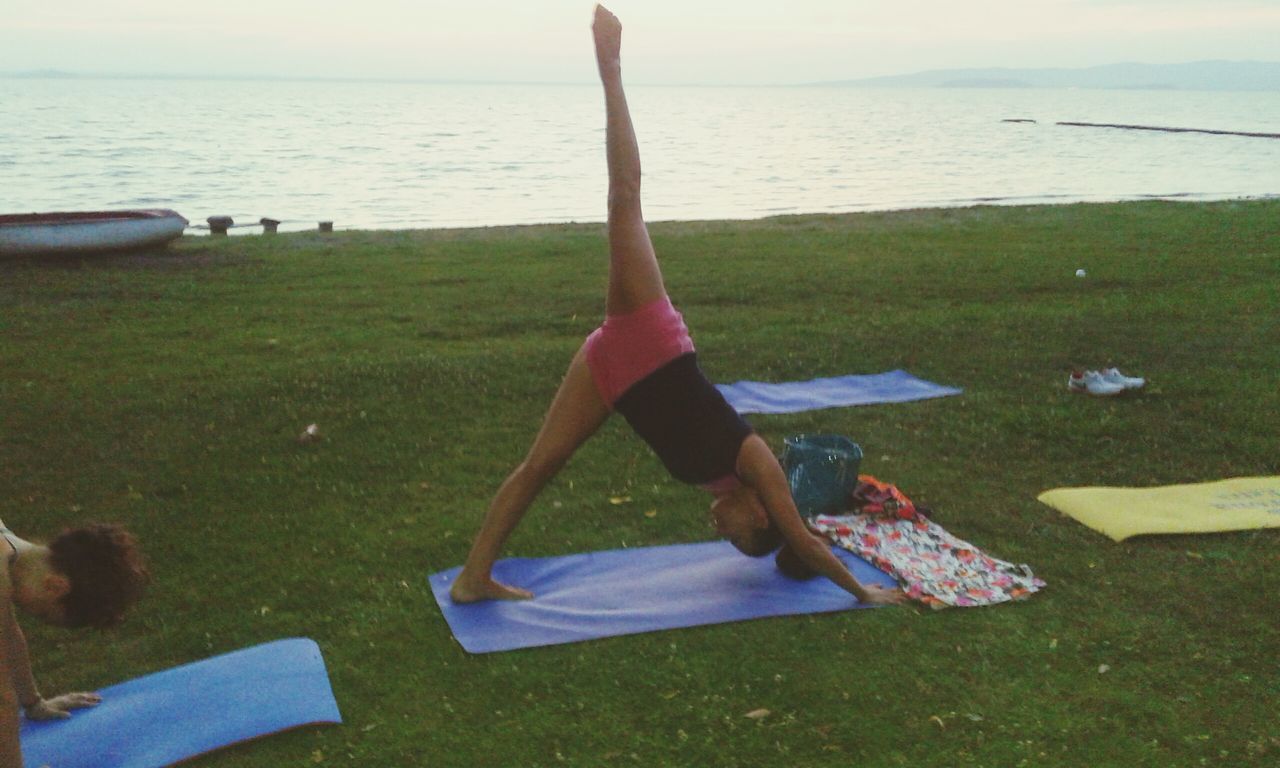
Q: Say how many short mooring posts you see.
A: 3